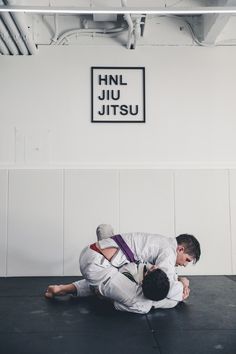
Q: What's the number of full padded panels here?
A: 4